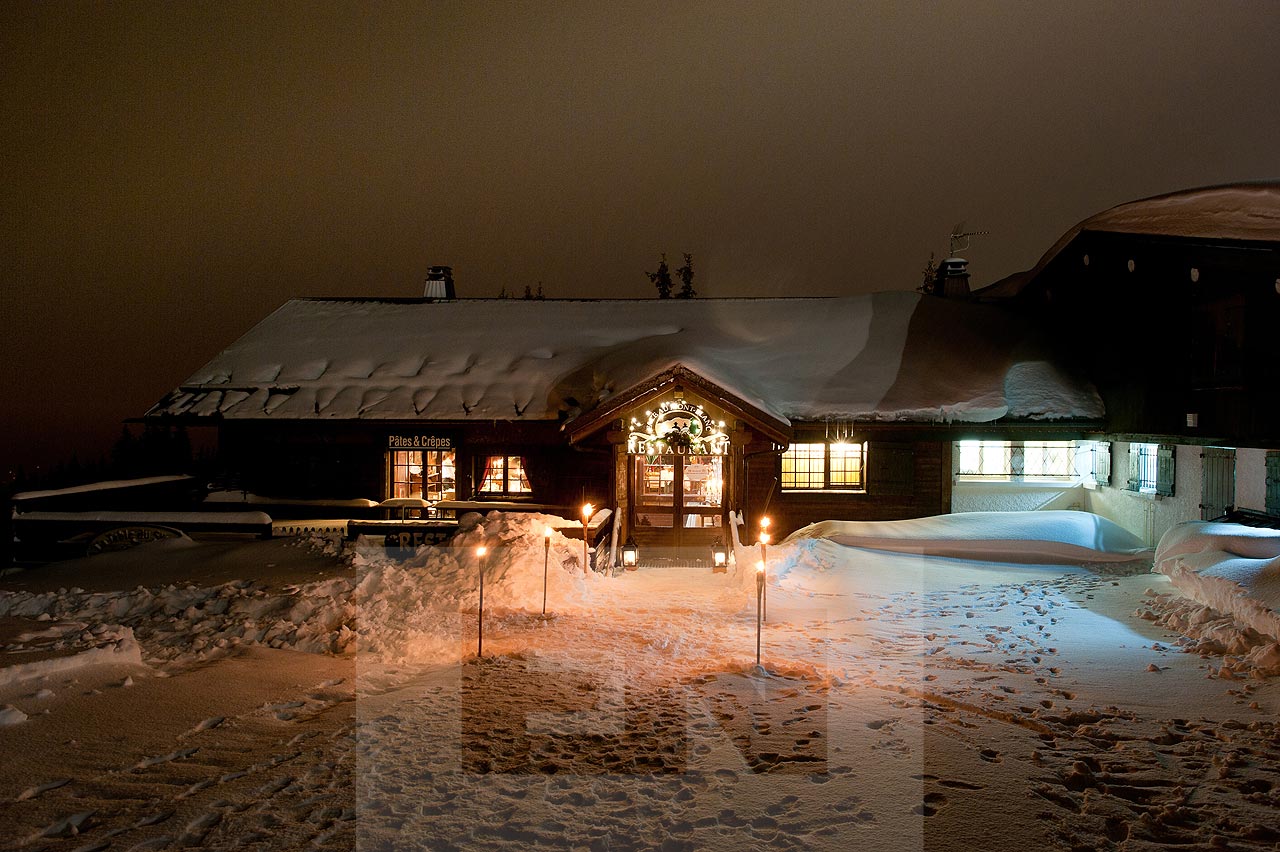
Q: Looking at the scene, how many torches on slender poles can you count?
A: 6